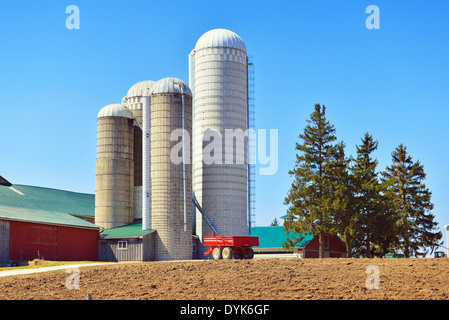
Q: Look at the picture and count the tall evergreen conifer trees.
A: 4